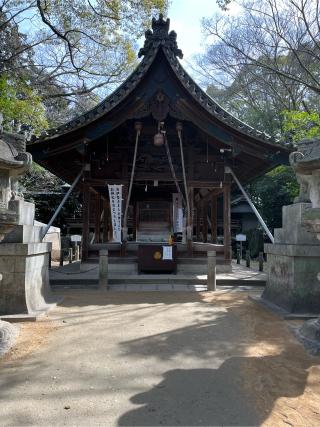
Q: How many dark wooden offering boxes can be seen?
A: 1